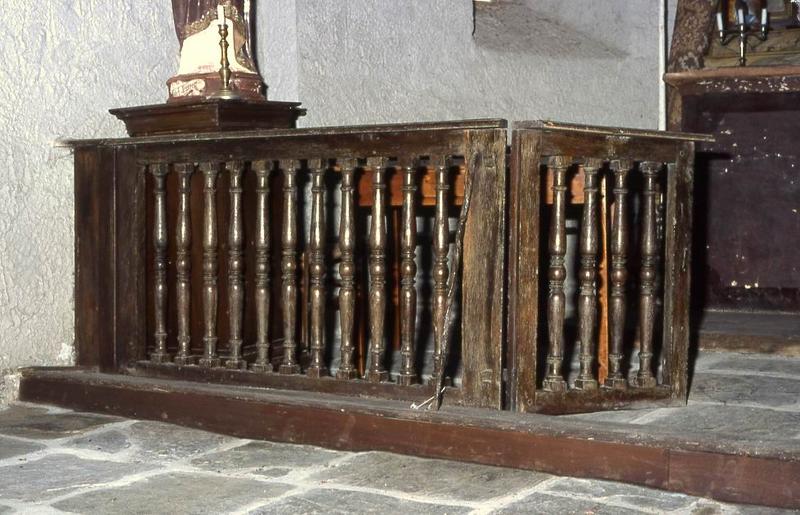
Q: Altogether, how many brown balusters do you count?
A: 15